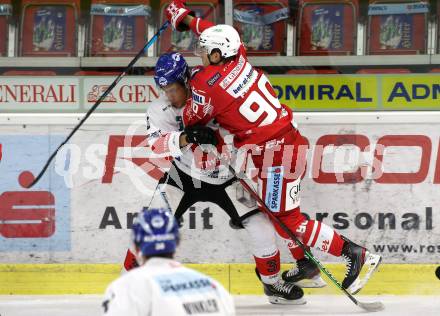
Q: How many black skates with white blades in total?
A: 3